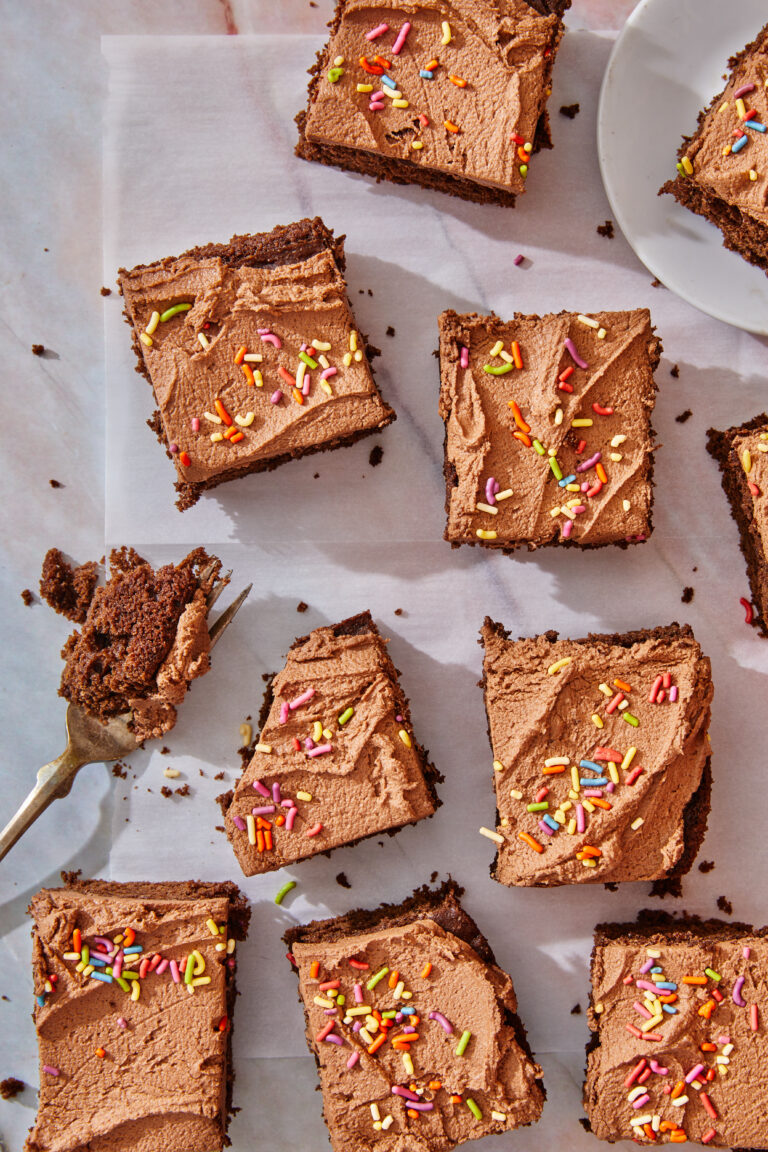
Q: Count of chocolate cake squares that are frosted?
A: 10